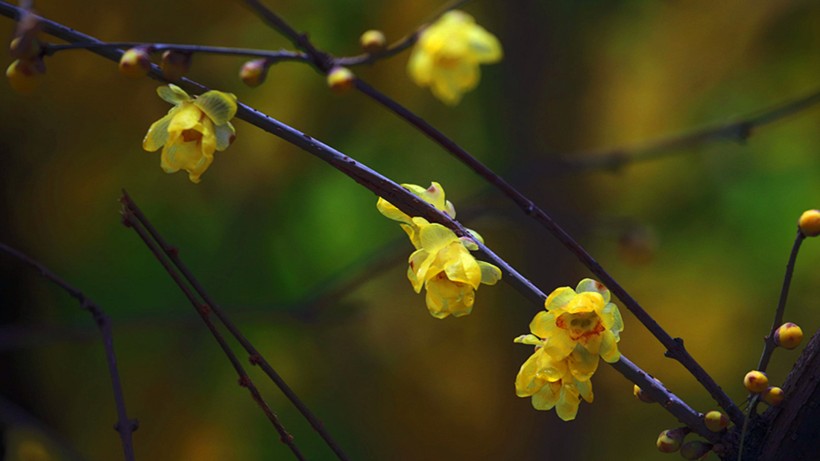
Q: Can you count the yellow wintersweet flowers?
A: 6